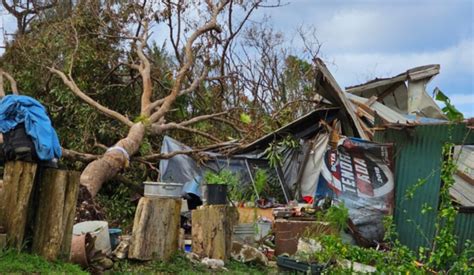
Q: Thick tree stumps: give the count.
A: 4